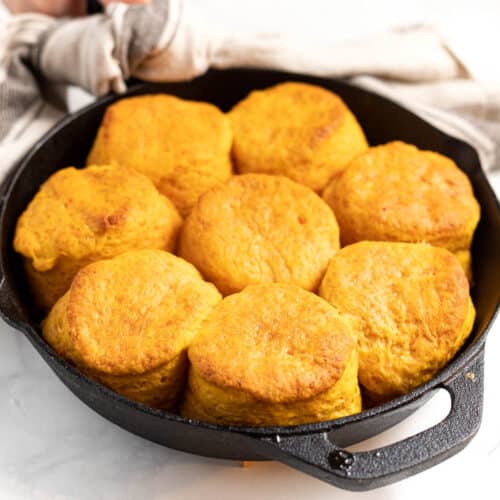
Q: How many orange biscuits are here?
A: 8